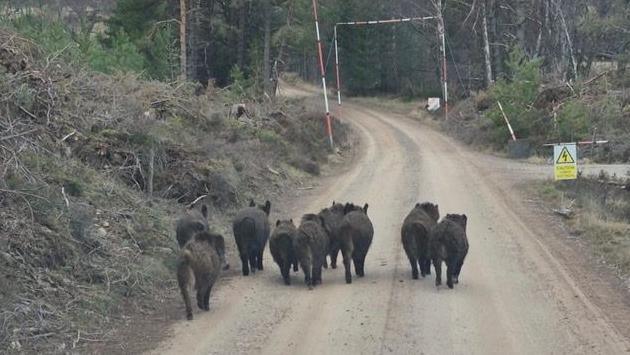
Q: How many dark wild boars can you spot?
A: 9